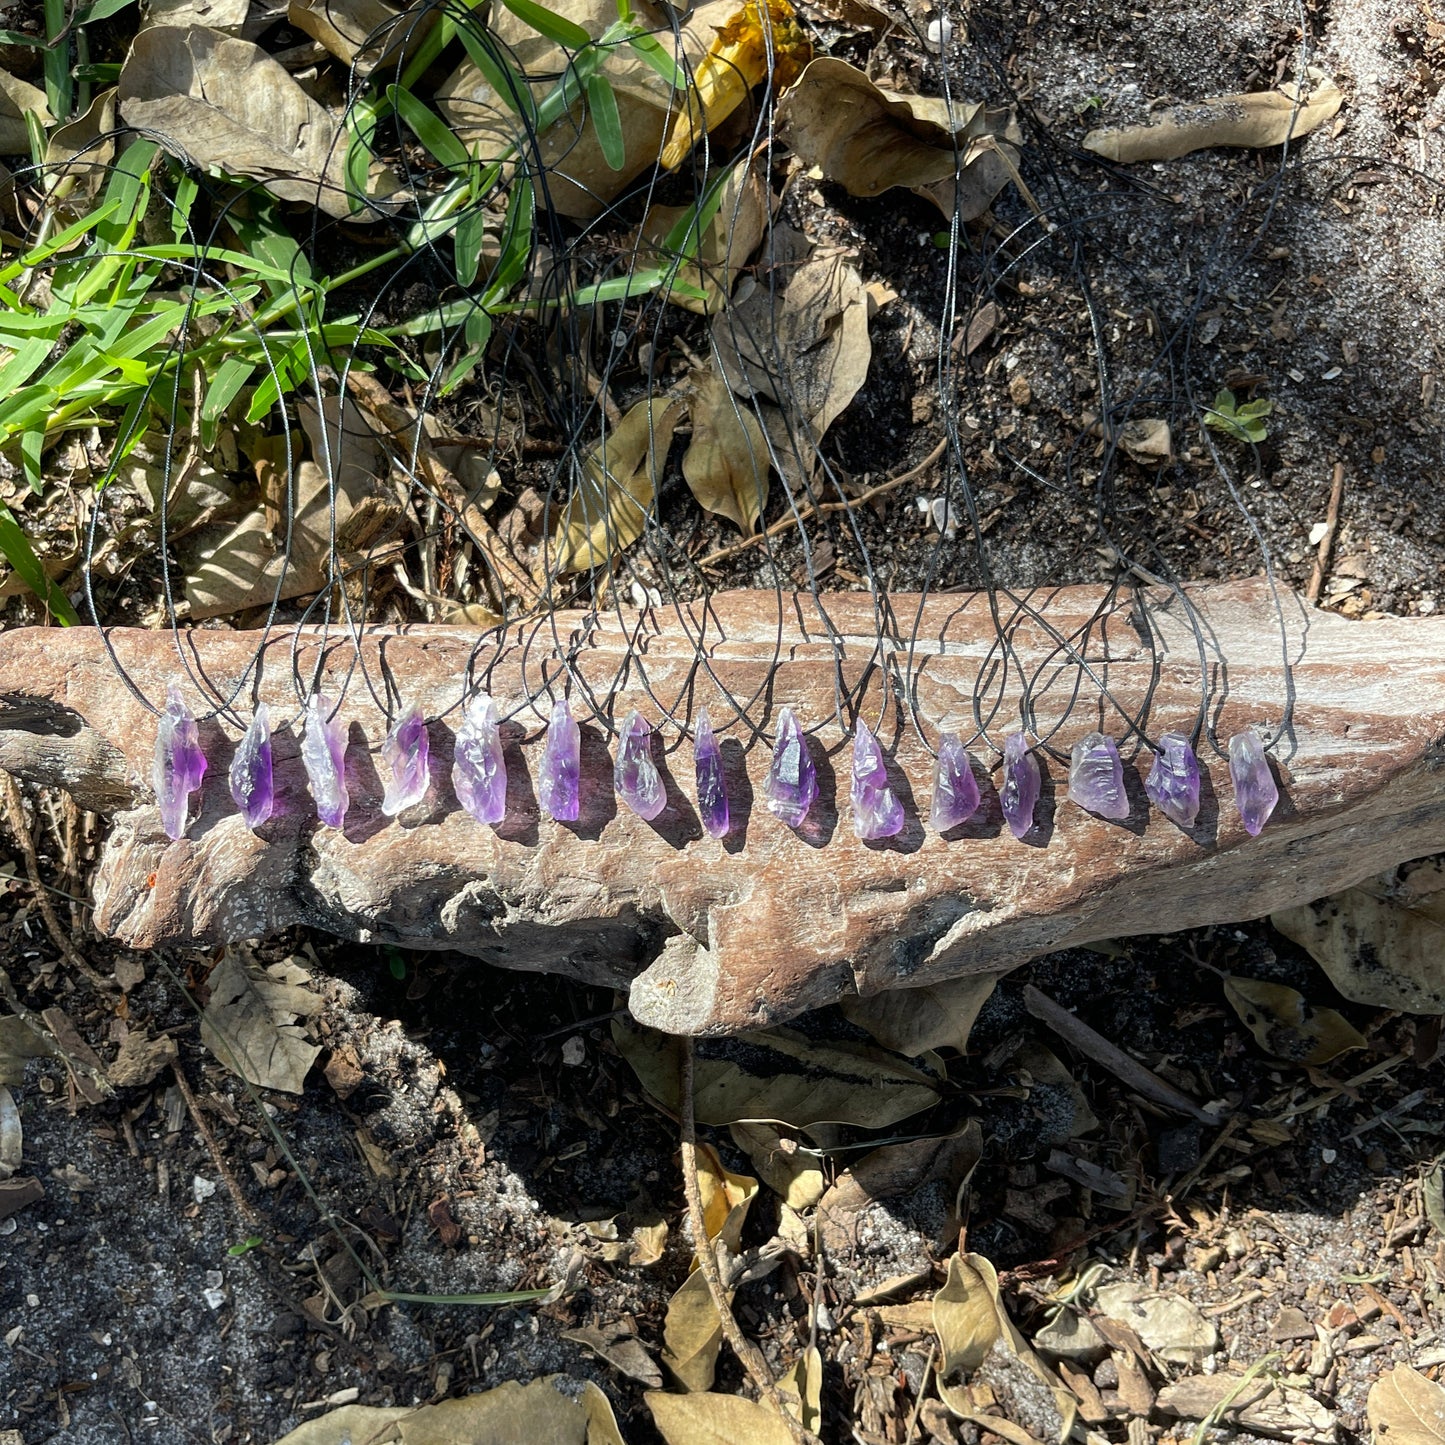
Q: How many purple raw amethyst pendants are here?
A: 15